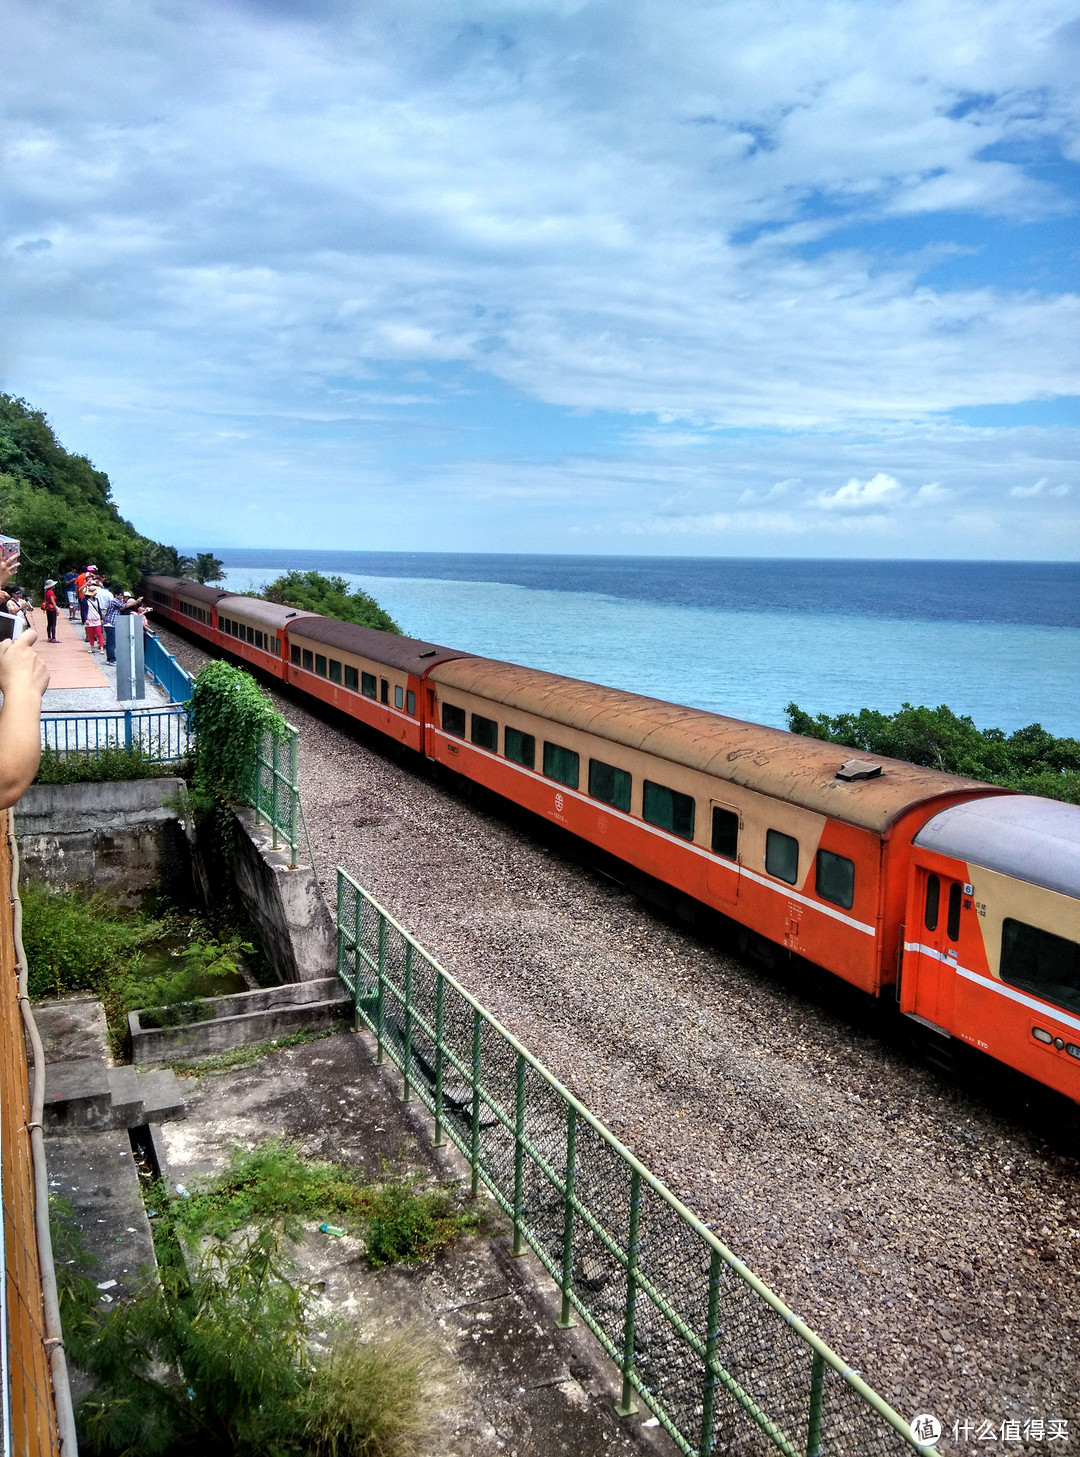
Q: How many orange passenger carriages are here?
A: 6